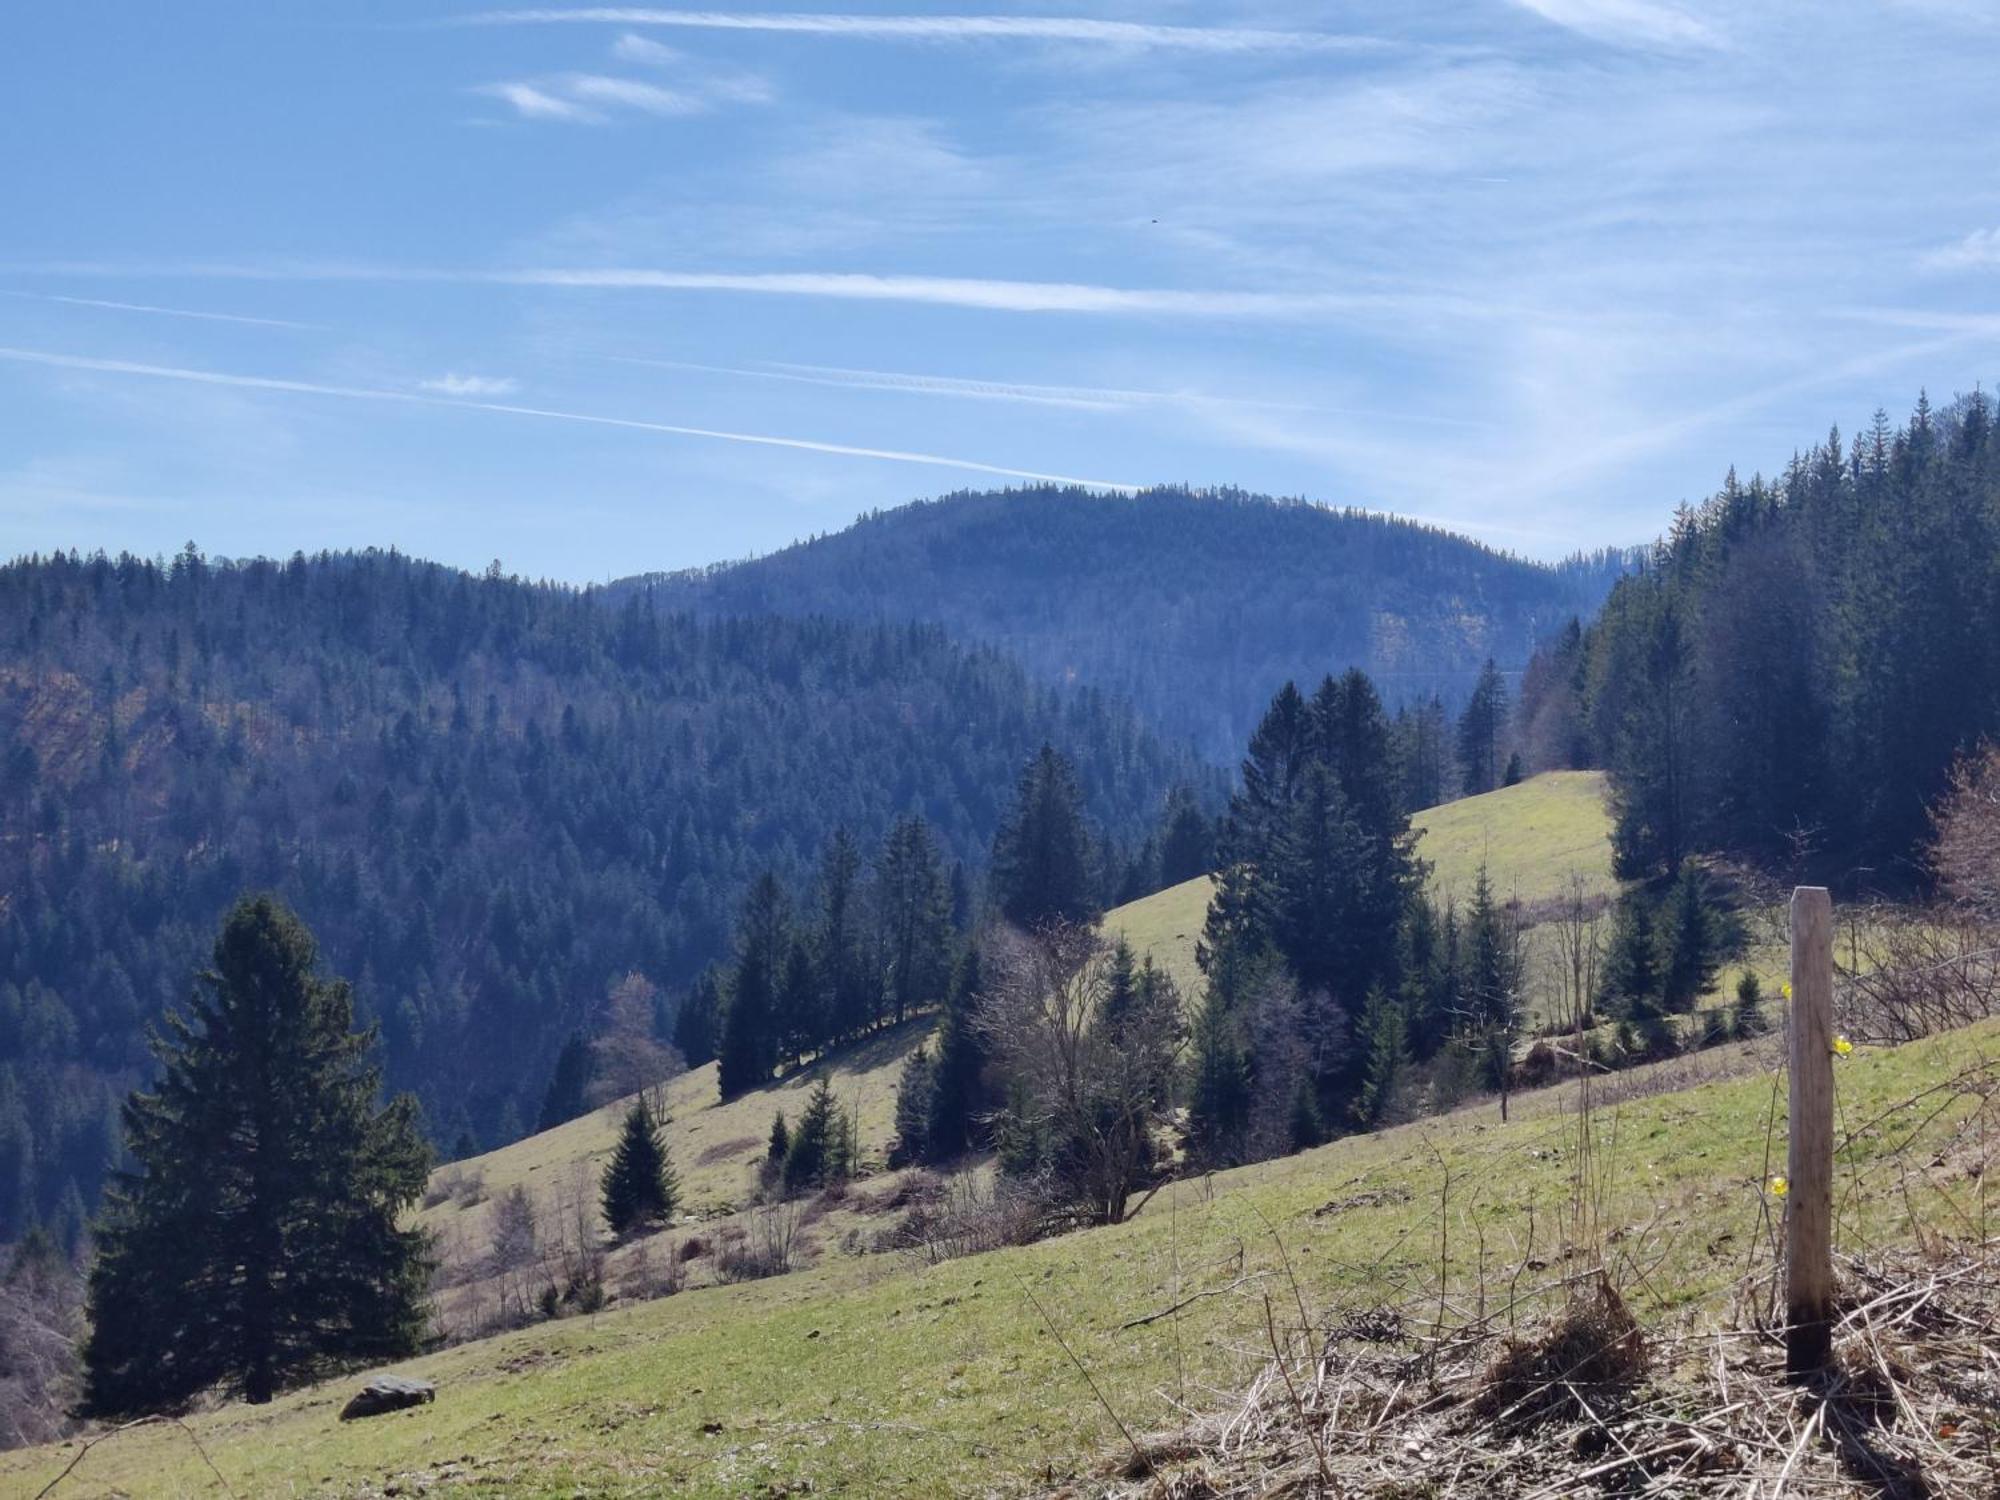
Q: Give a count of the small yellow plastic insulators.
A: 3